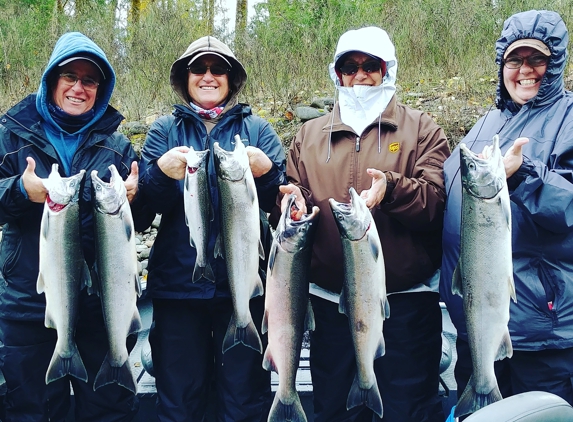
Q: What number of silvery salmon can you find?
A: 7